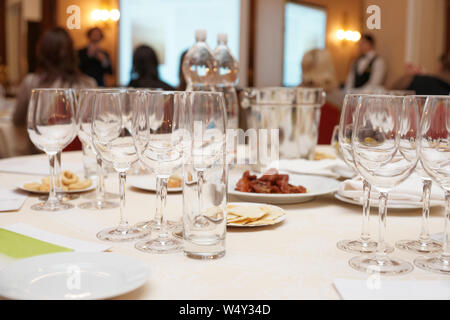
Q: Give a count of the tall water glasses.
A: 1